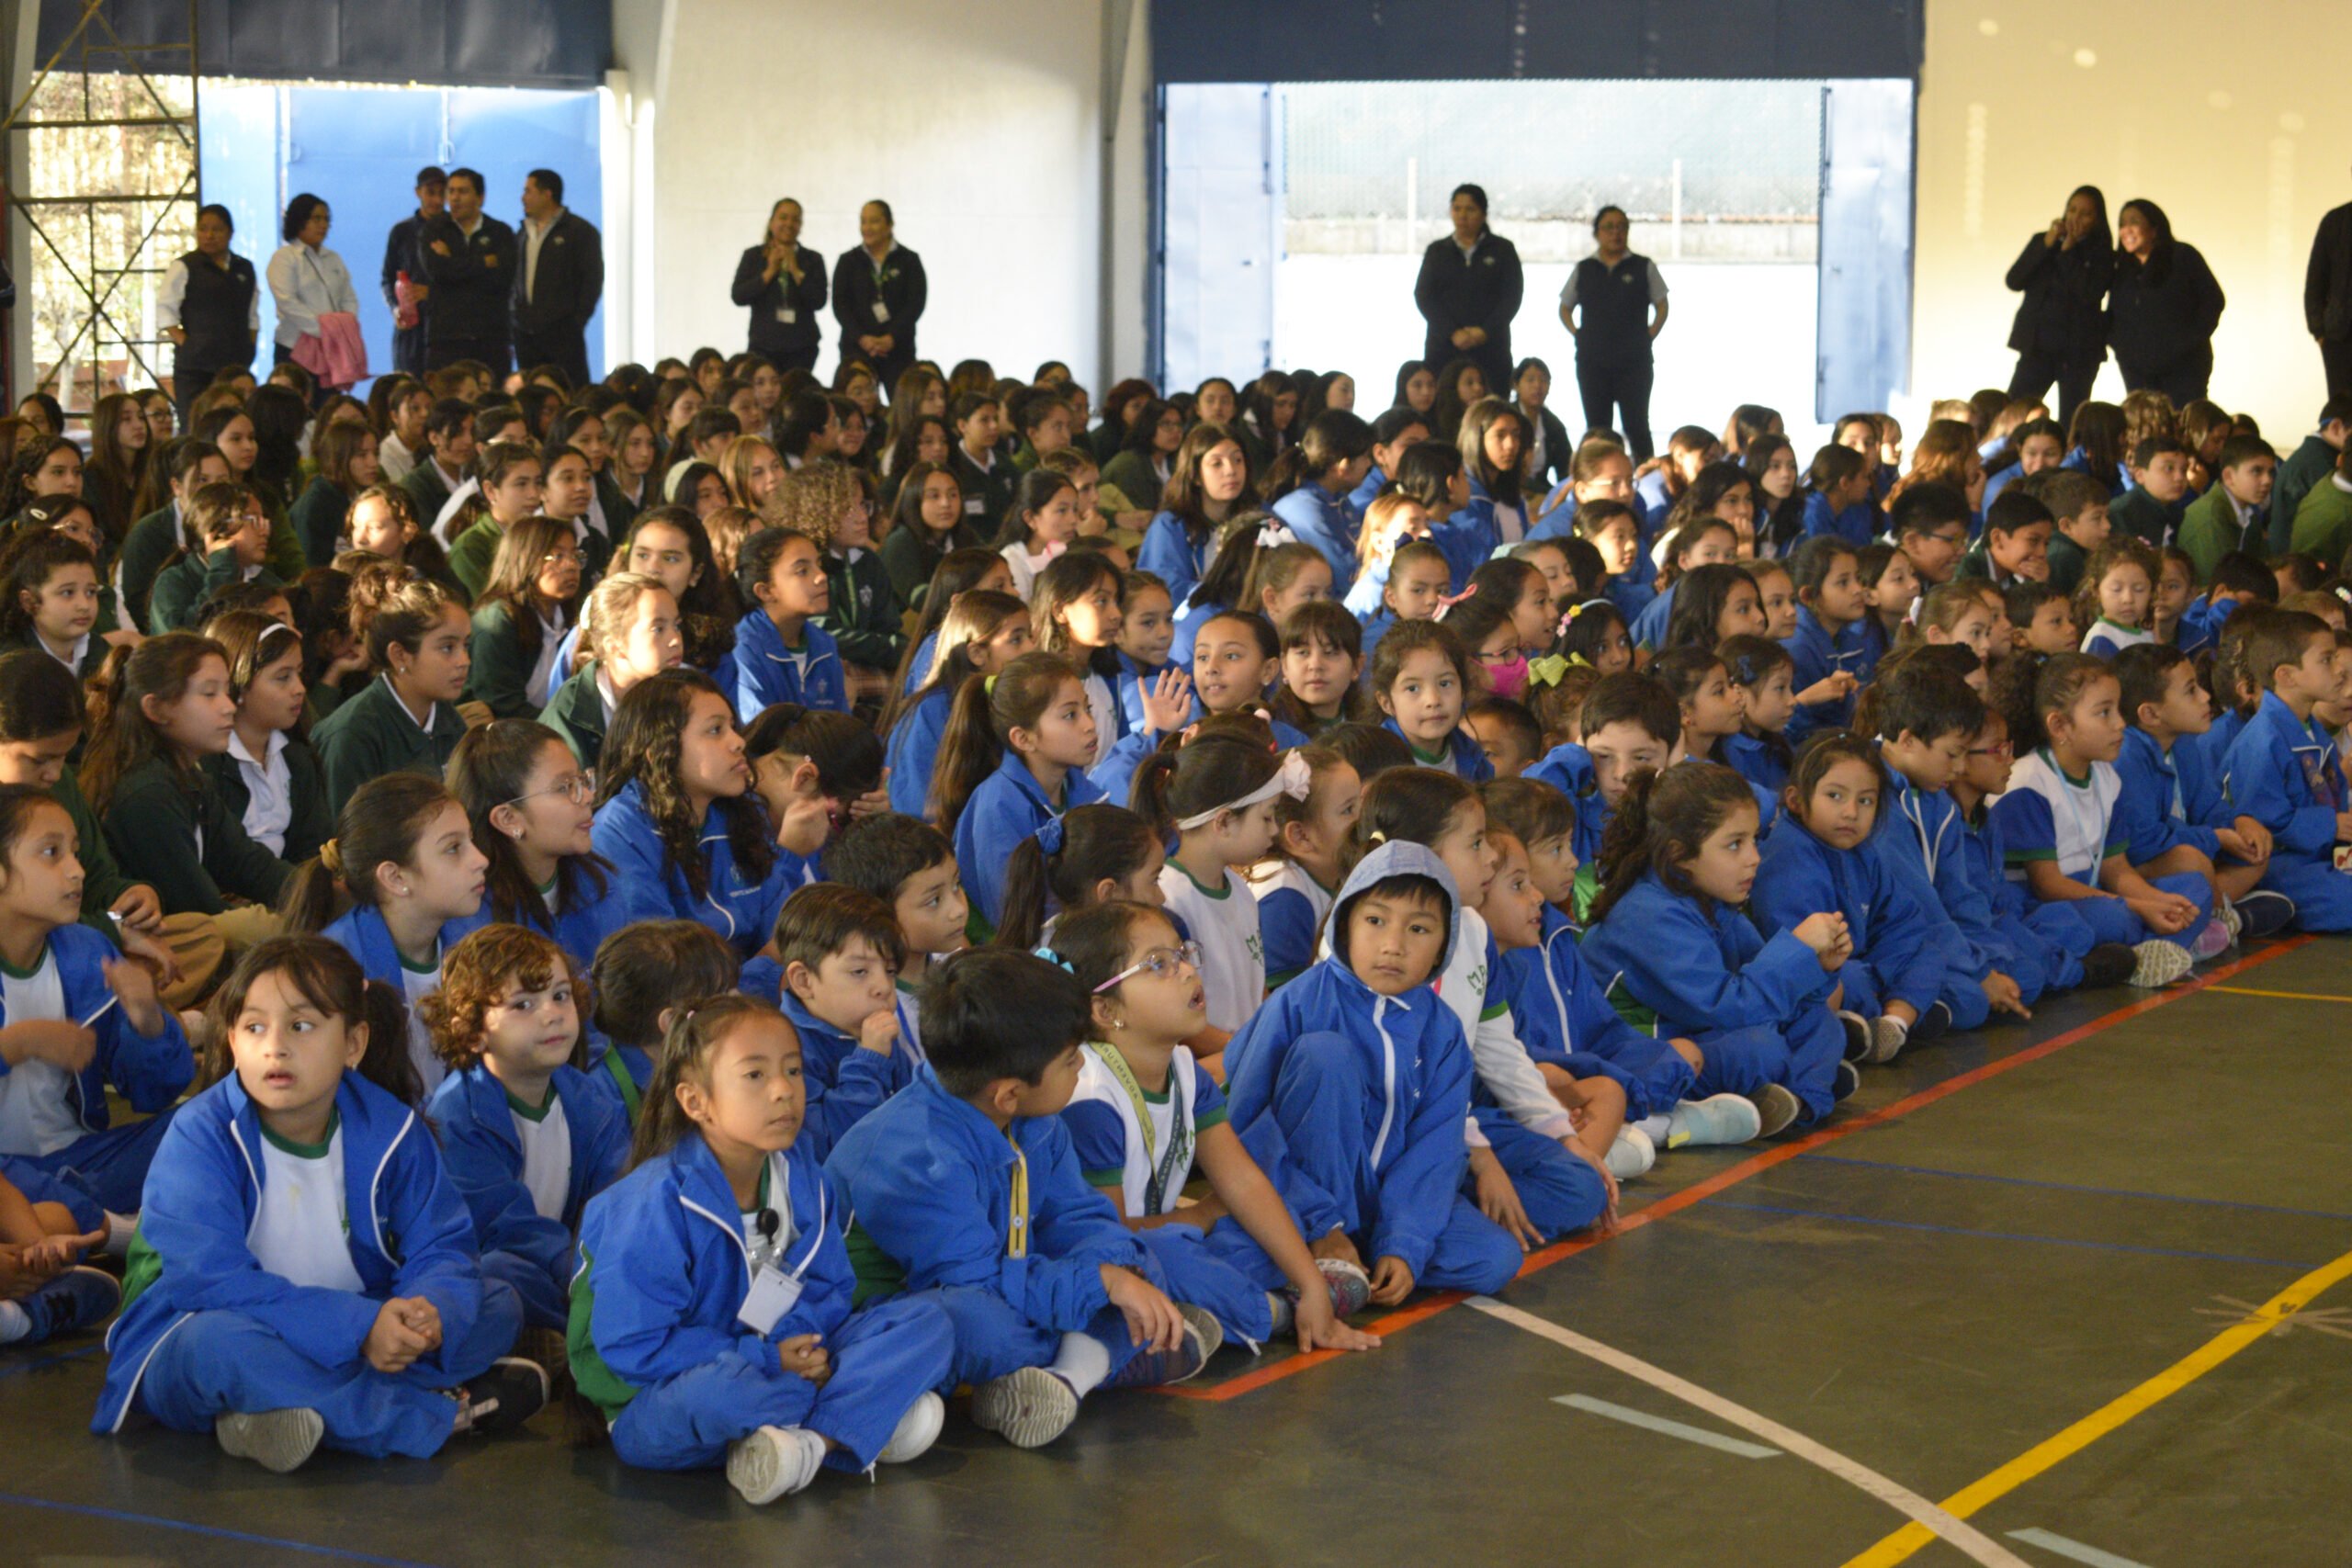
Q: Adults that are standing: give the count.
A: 12